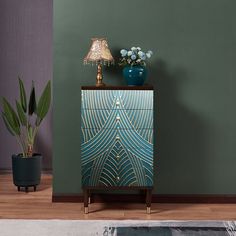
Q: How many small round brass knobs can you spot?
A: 5